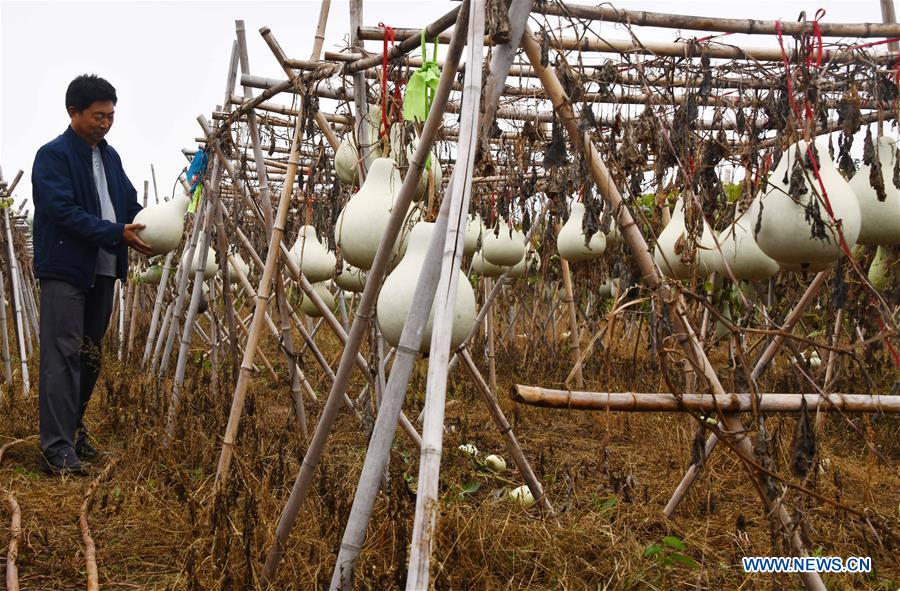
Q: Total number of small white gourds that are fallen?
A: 3